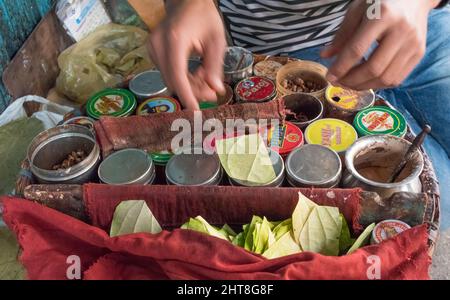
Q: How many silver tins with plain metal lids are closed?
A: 5